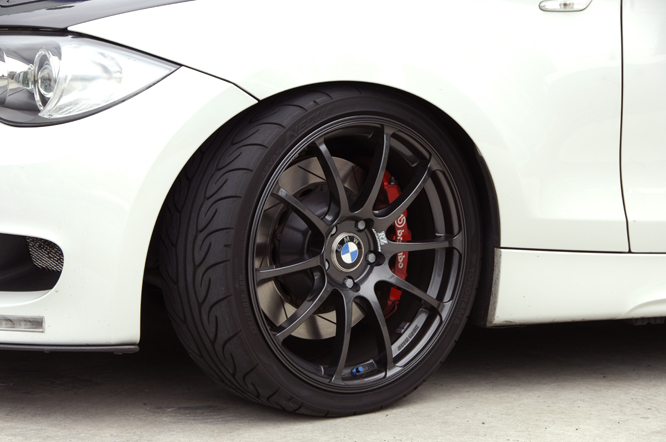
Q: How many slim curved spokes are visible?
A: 10